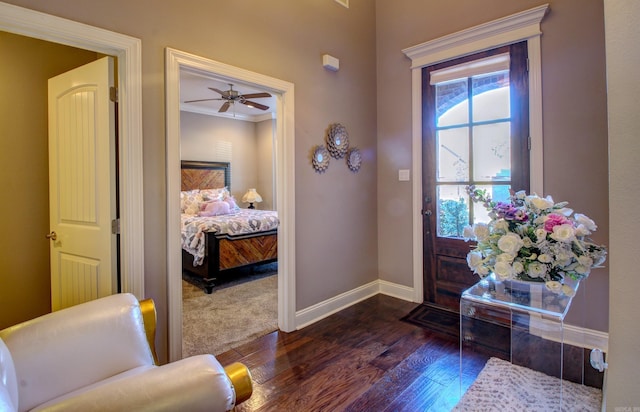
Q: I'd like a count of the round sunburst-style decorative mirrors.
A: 3